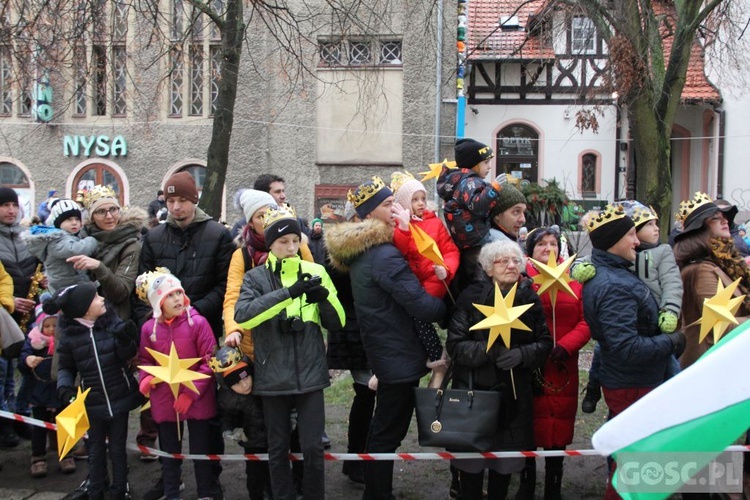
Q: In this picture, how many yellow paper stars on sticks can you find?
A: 7